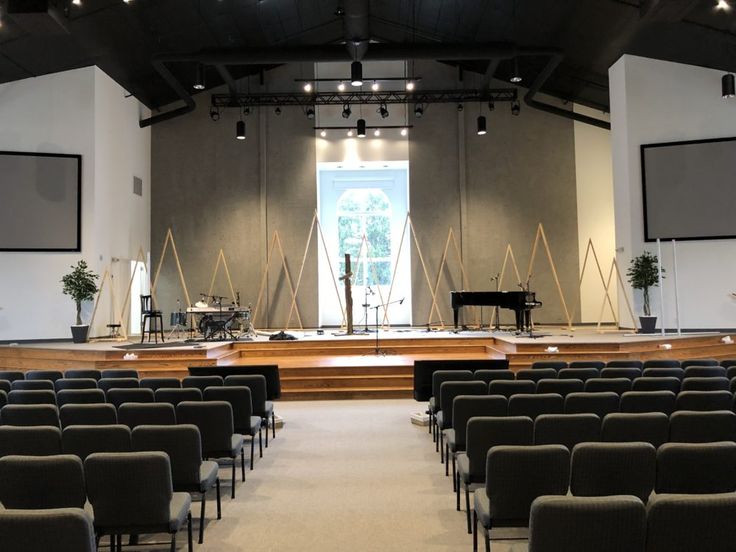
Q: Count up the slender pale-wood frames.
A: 13